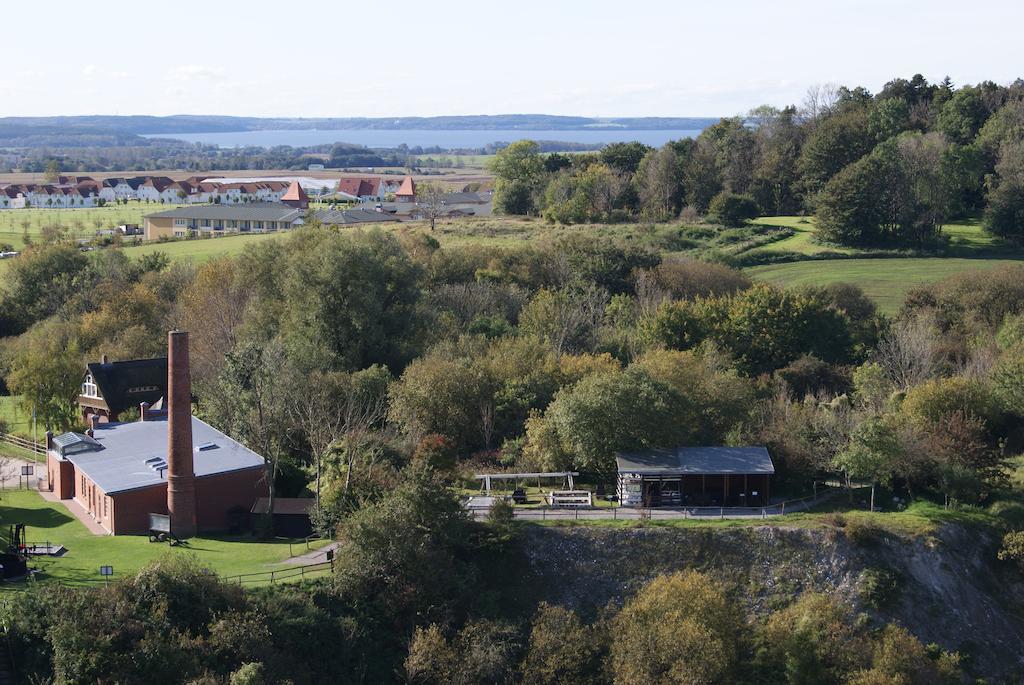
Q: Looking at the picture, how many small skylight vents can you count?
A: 4